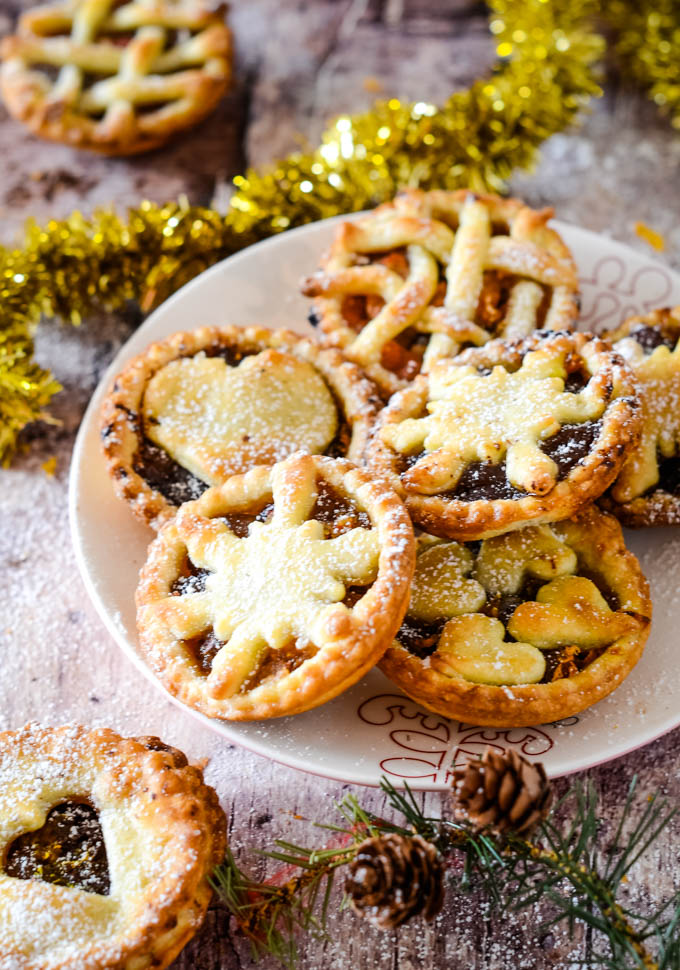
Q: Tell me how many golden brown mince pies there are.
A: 8